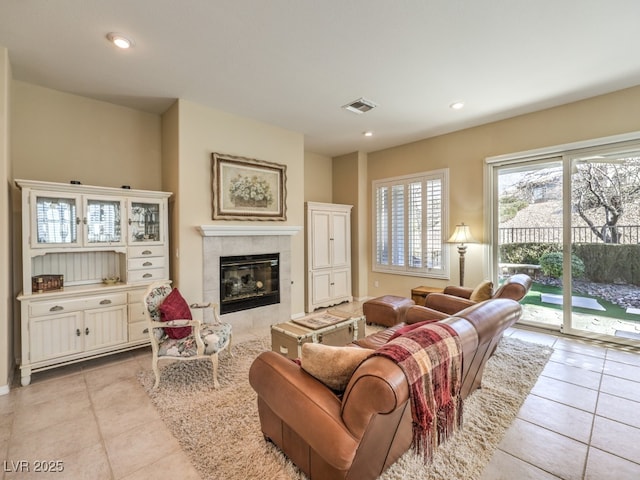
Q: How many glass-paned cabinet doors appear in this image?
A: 3